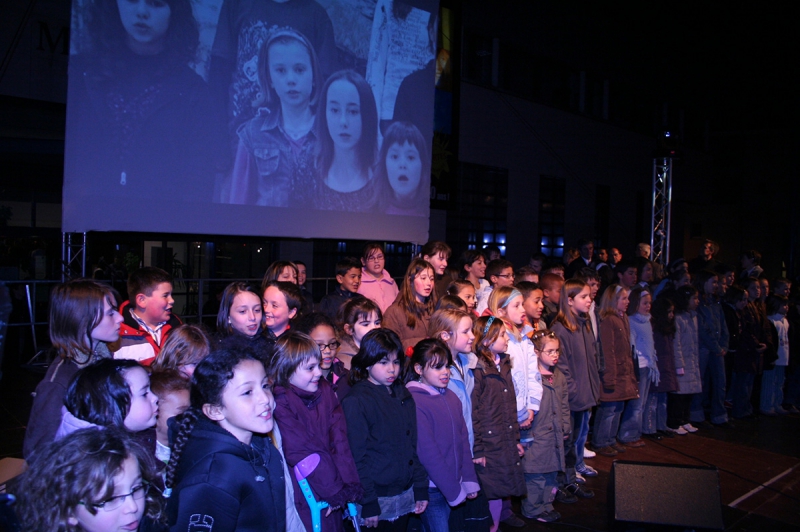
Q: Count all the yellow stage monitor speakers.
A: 0